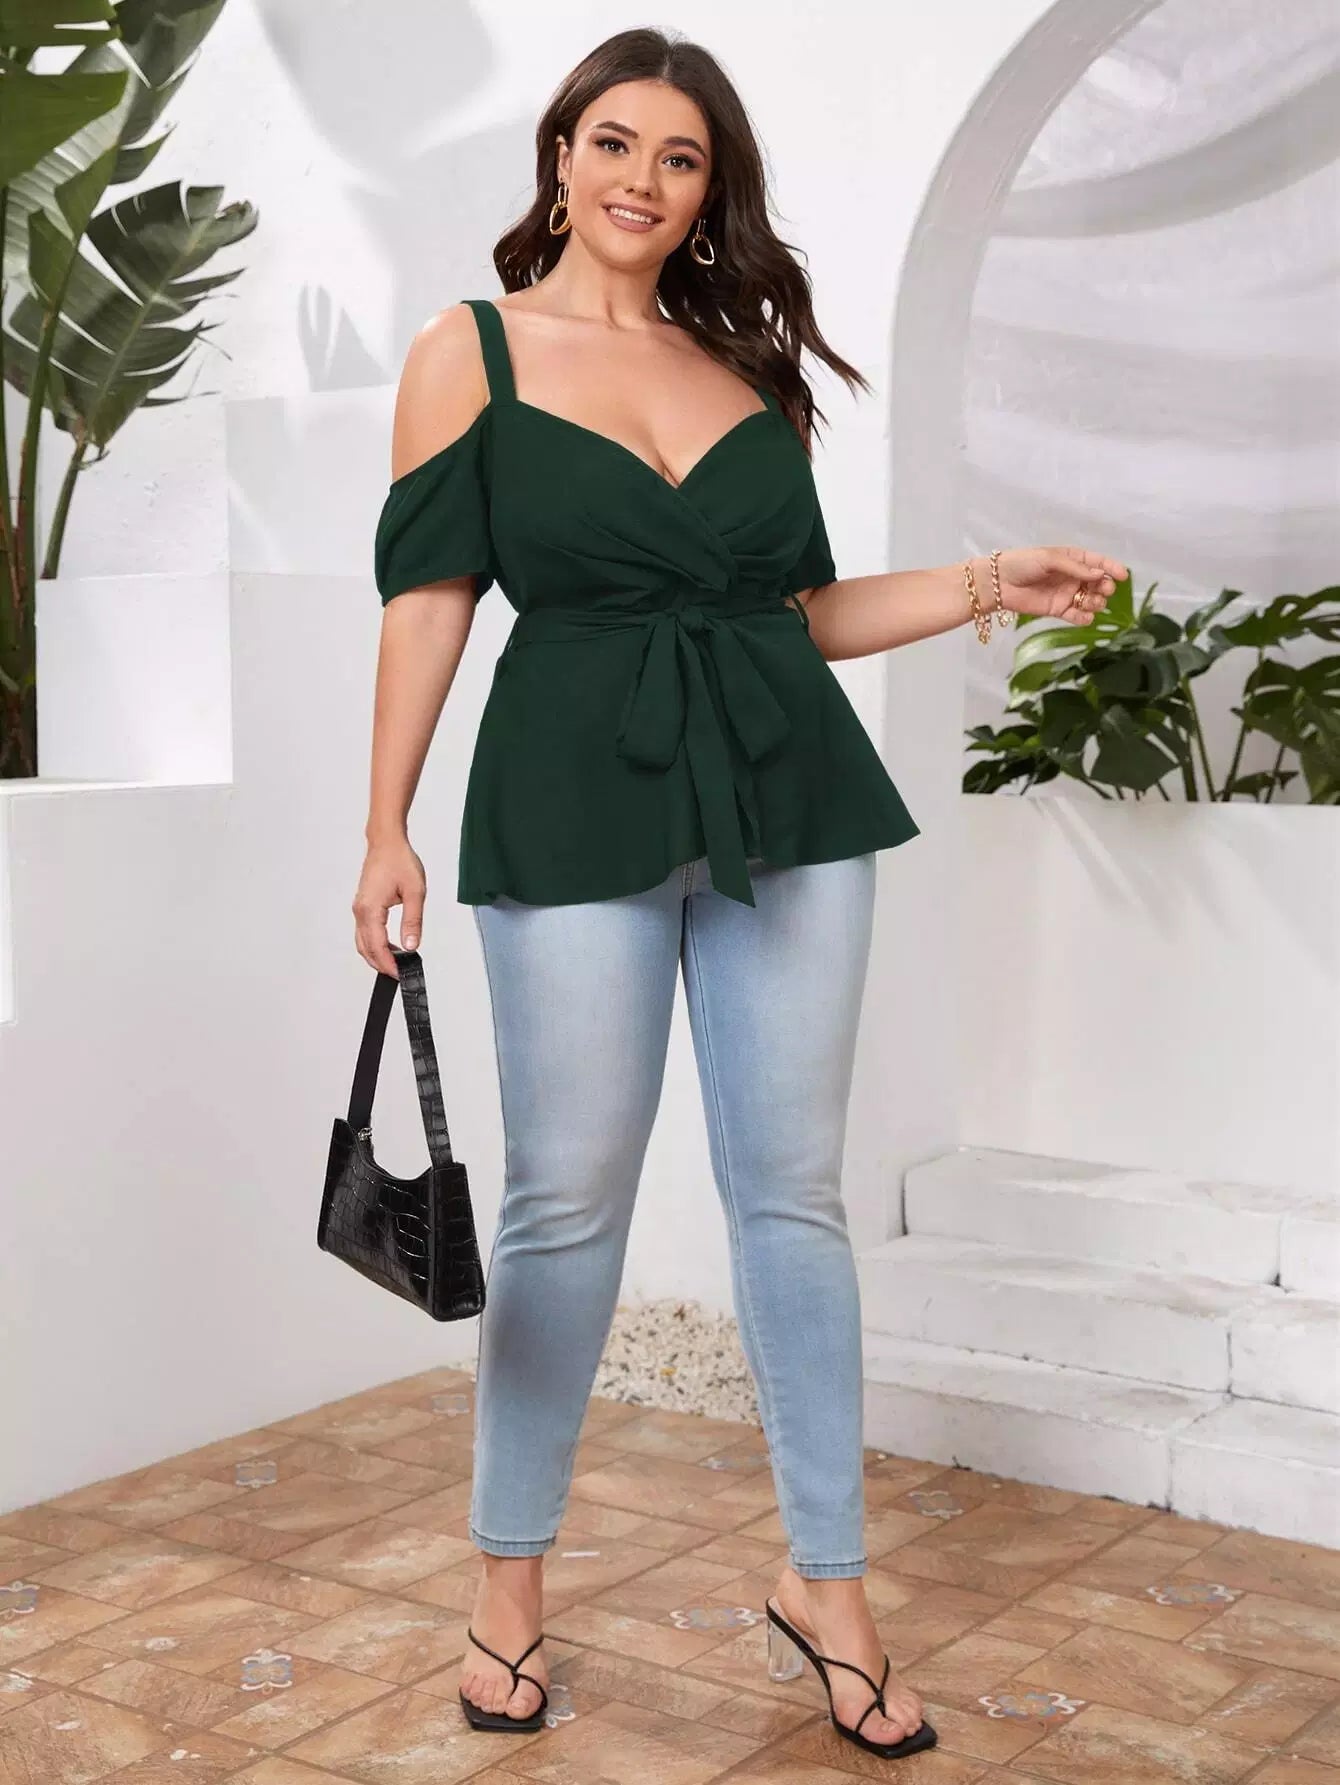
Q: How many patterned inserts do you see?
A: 10